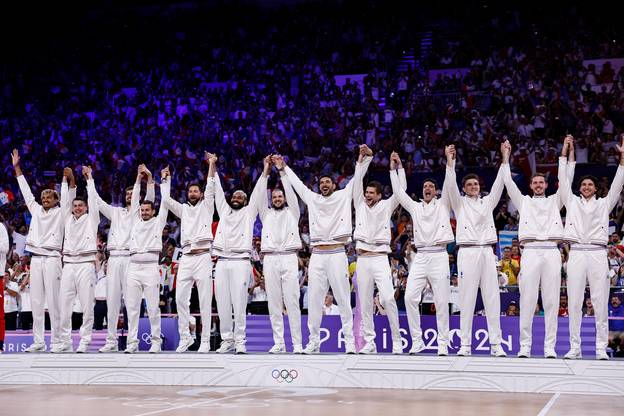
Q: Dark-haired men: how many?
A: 11